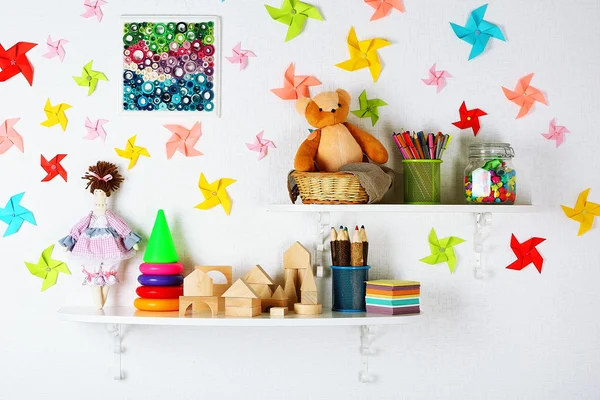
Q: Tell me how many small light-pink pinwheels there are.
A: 7